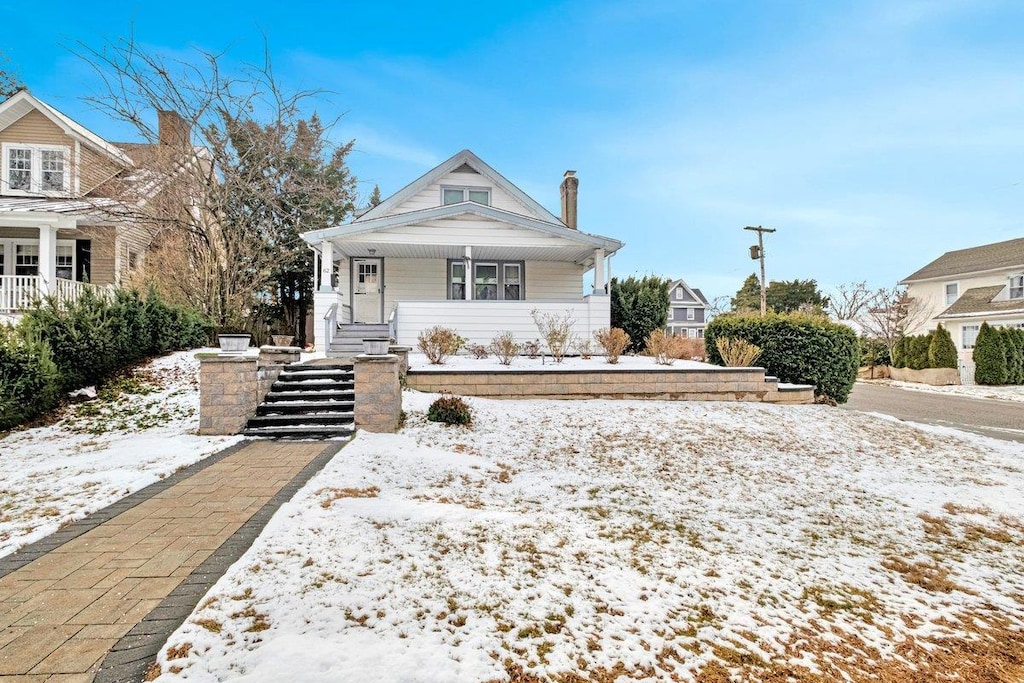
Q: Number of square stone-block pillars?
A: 4